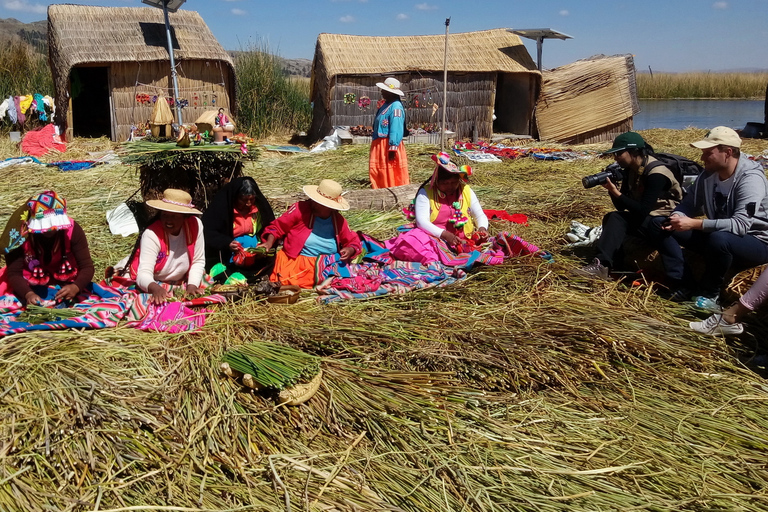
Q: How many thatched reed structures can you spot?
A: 3